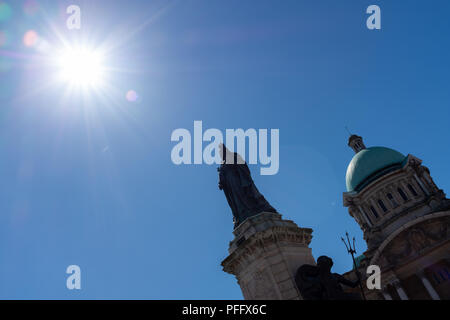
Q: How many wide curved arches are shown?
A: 1